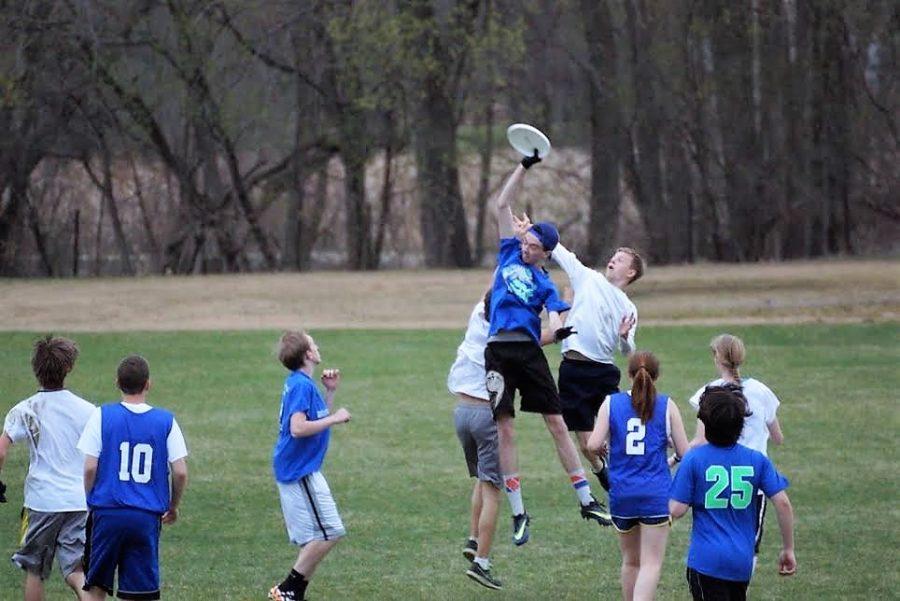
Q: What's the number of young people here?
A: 9